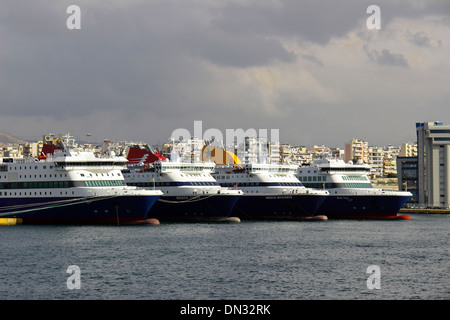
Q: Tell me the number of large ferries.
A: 4